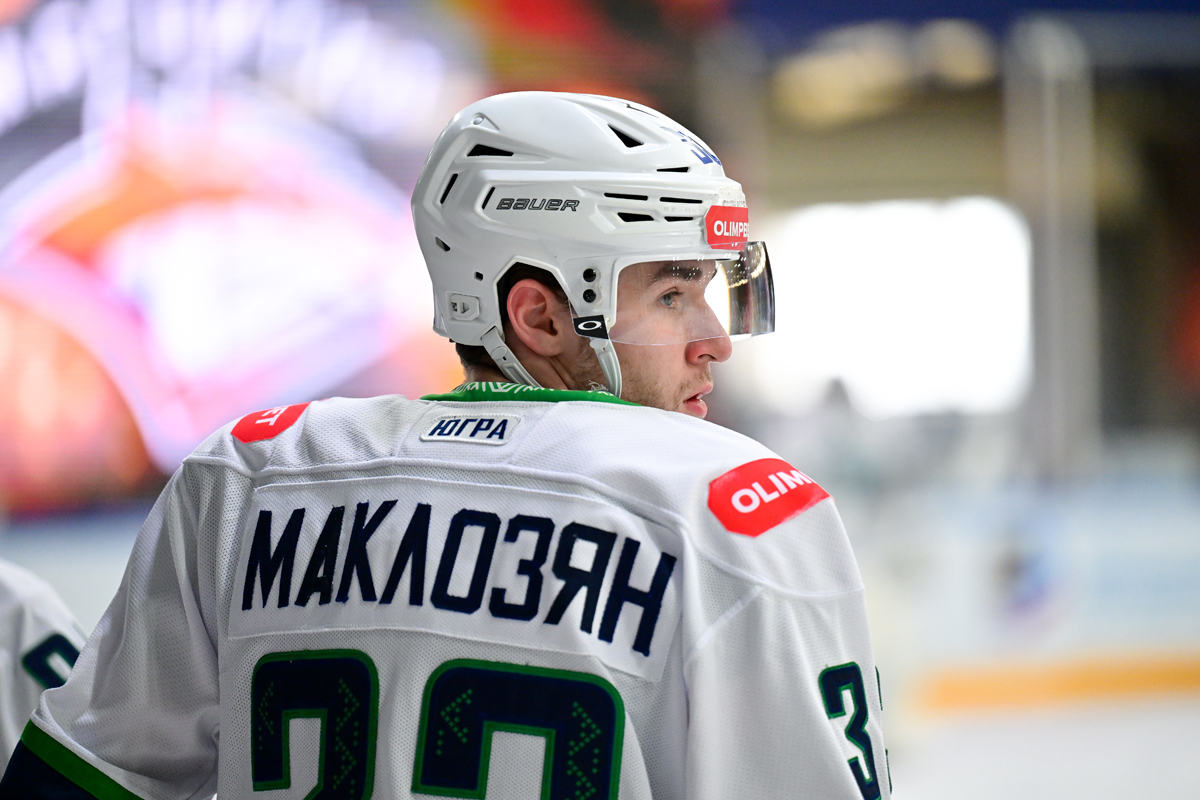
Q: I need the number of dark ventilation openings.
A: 11